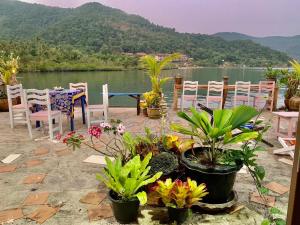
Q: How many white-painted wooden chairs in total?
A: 8